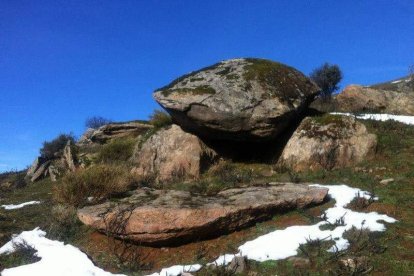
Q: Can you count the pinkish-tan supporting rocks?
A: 2